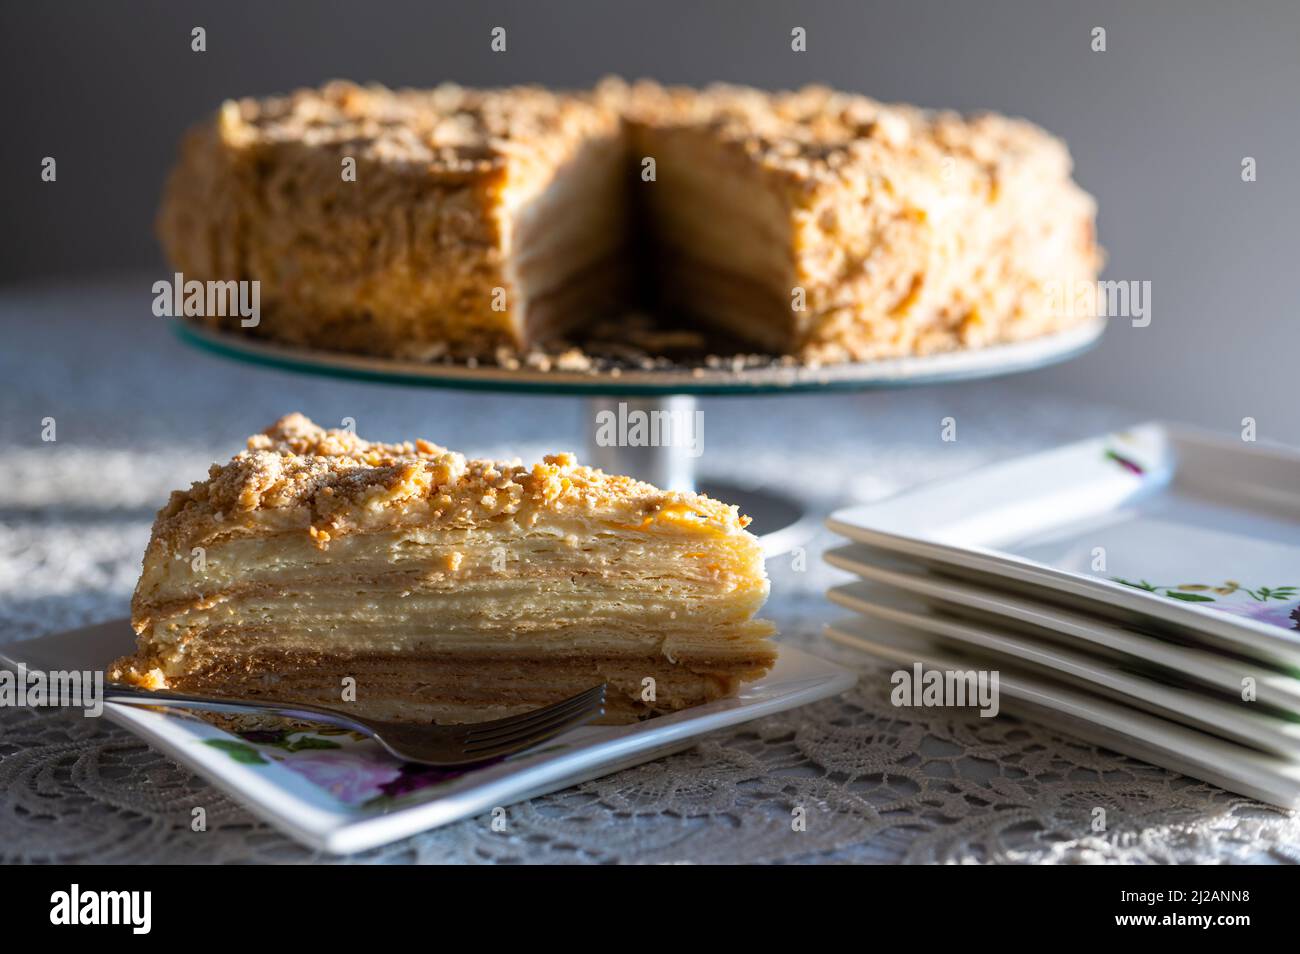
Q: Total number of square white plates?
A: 5